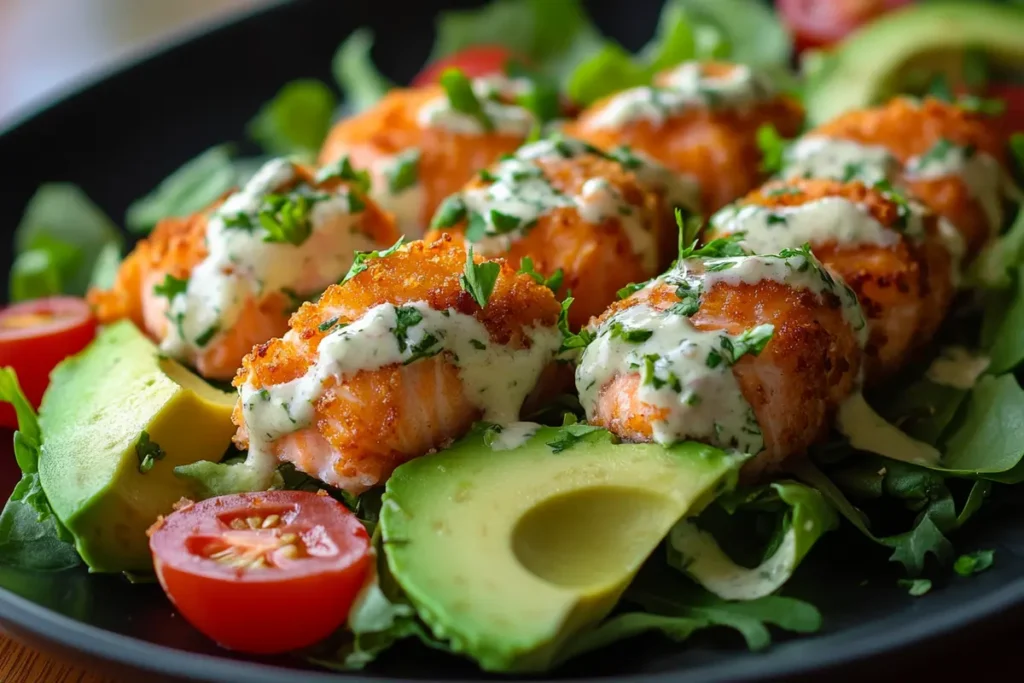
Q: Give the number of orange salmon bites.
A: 8